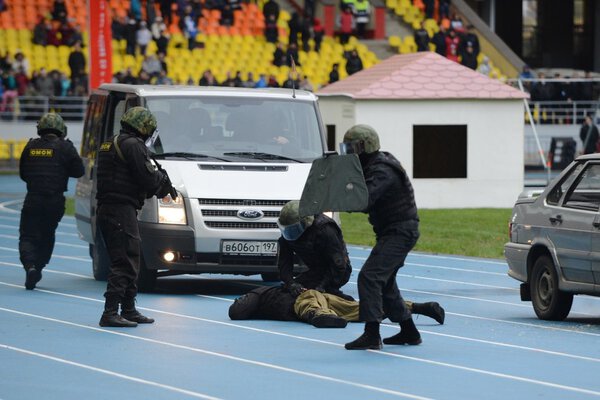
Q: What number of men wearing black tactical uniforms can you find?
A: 4